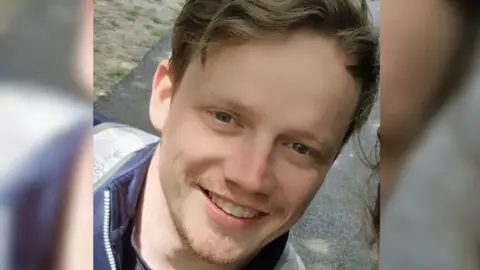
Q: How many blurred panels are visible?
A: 2